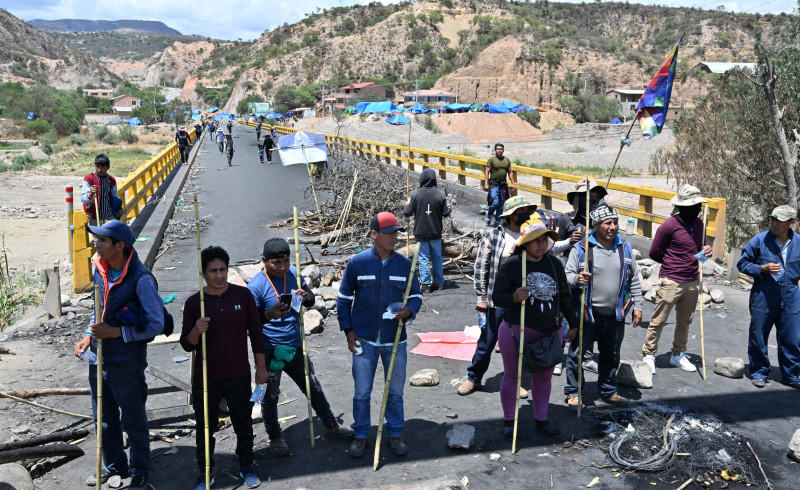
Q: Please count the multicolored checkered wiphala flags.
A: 1